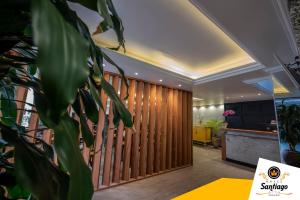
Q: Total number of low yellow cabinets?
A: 1